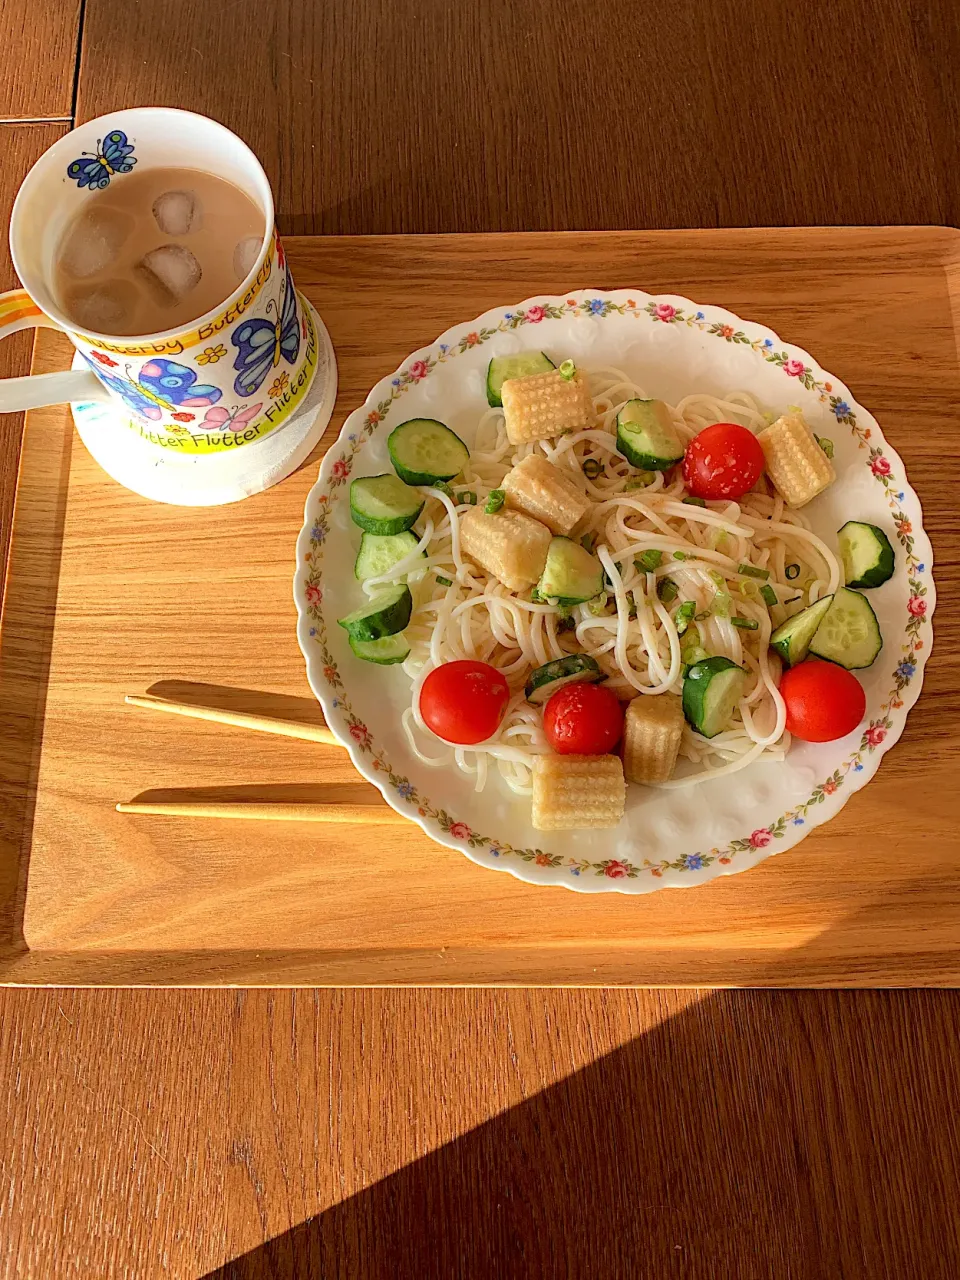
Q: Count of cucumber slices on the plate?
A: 13